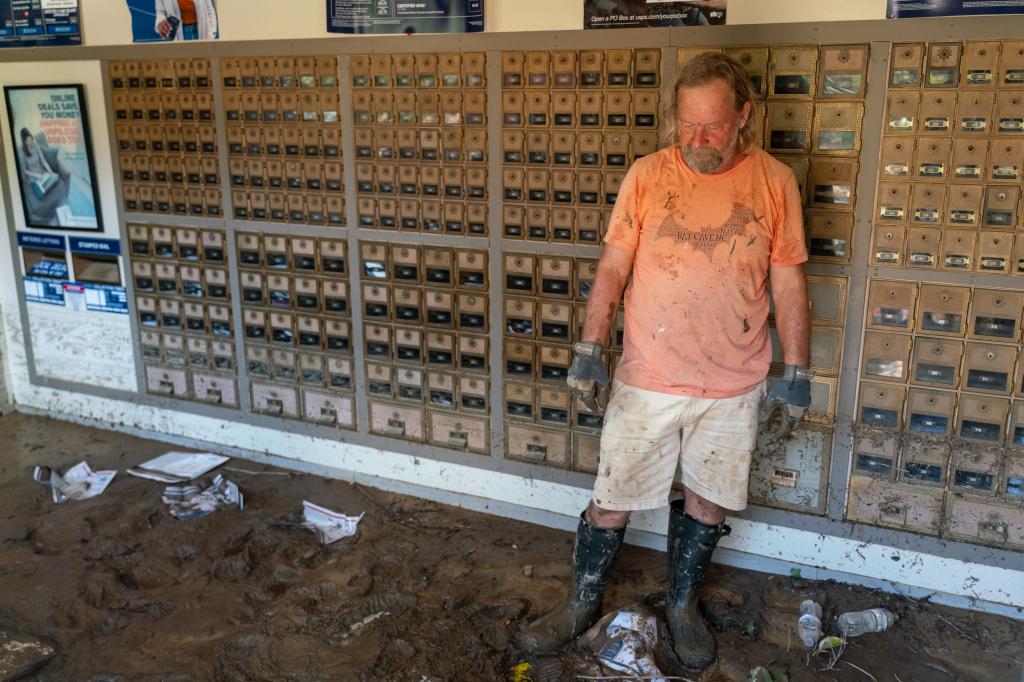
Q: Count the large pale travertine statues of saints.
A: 0